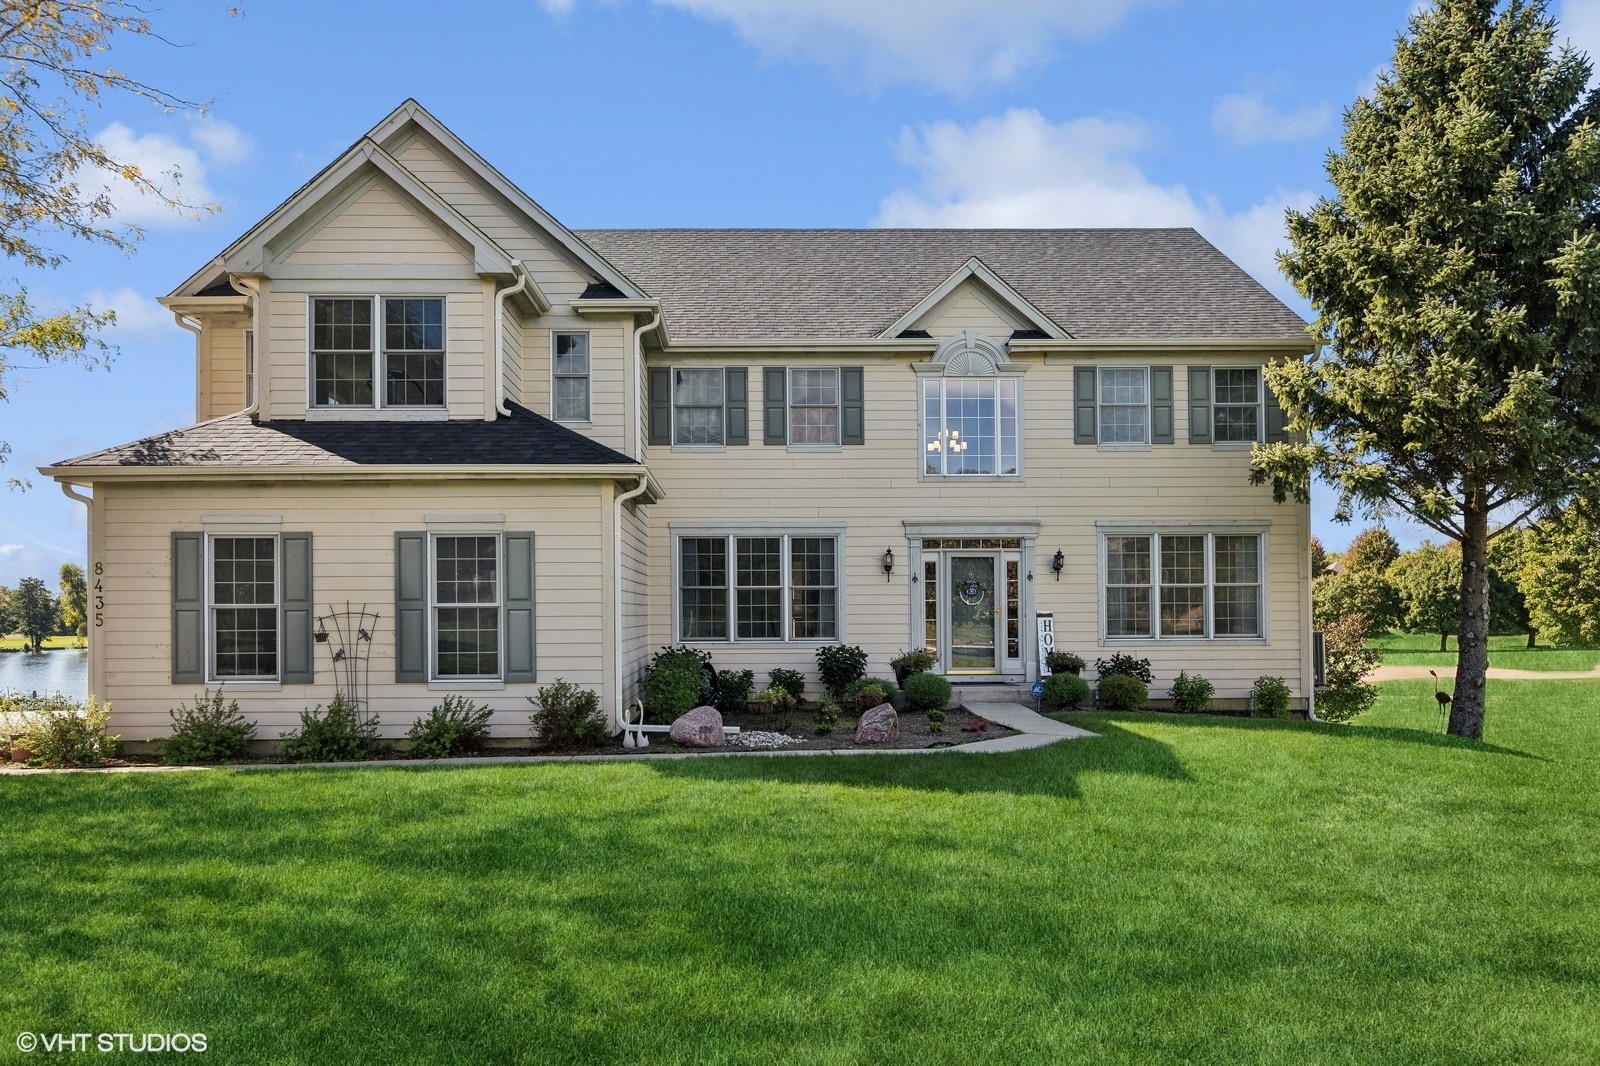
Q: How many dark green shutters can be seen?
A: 12